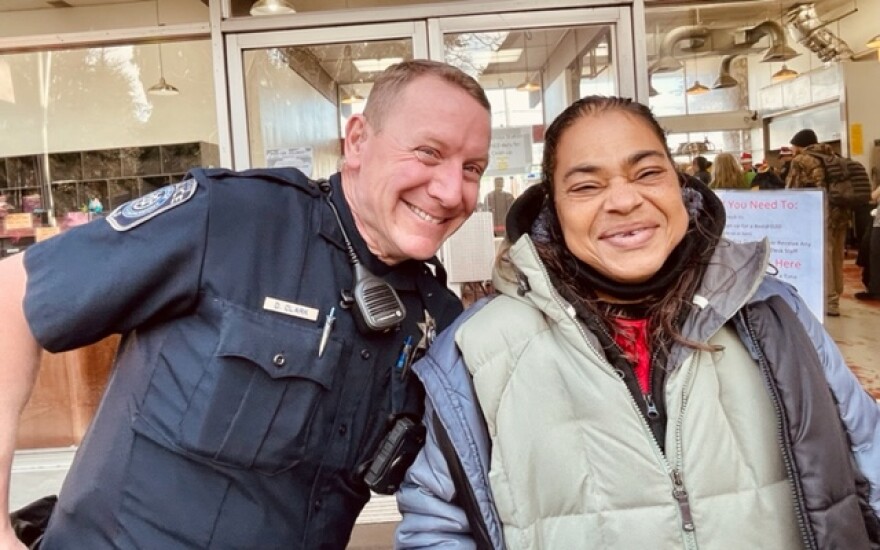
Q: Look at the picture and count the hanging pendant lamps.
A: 7